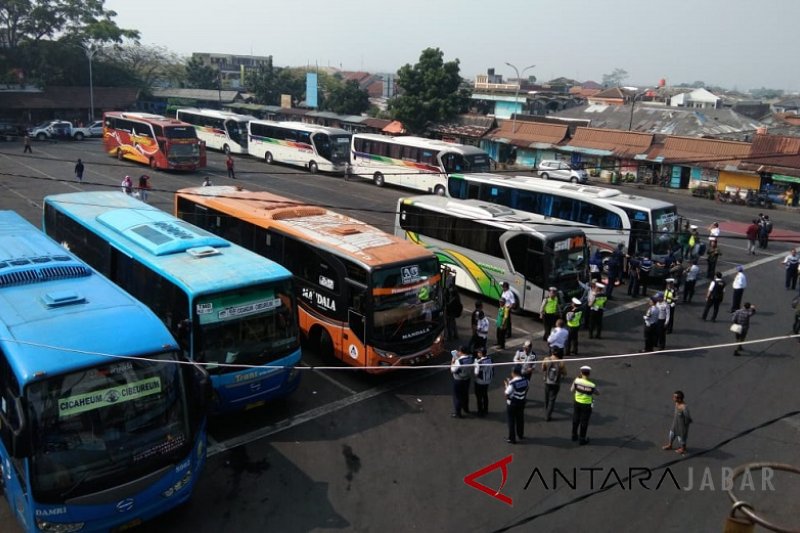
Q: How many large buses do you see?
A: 9